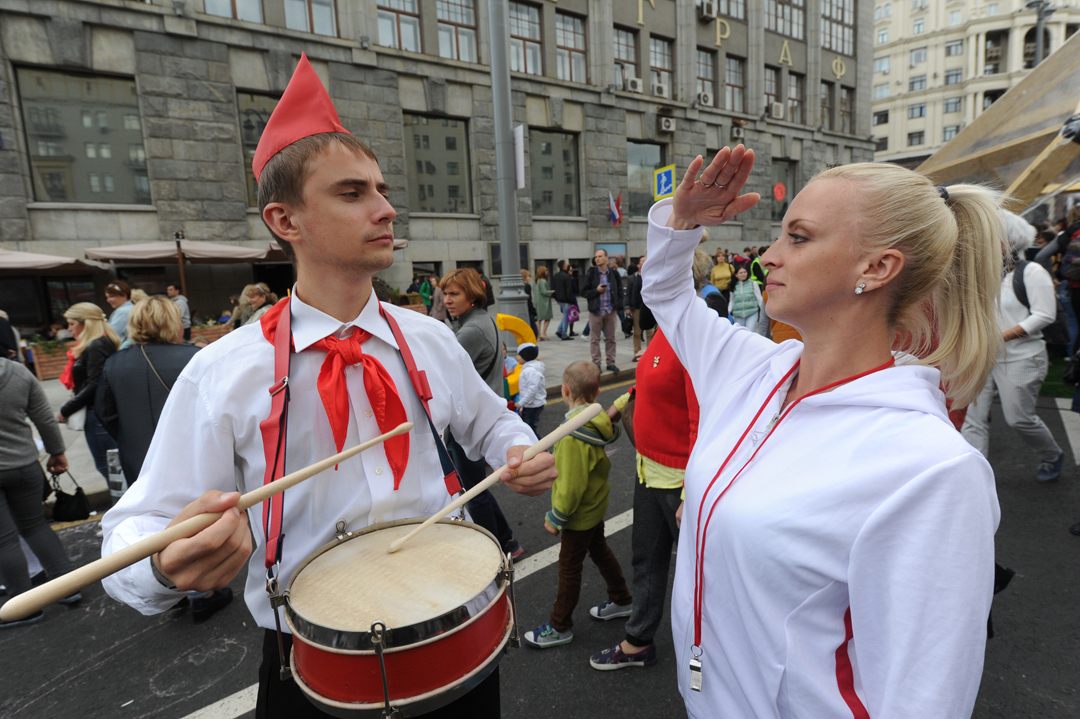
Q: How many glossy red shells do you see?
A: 1